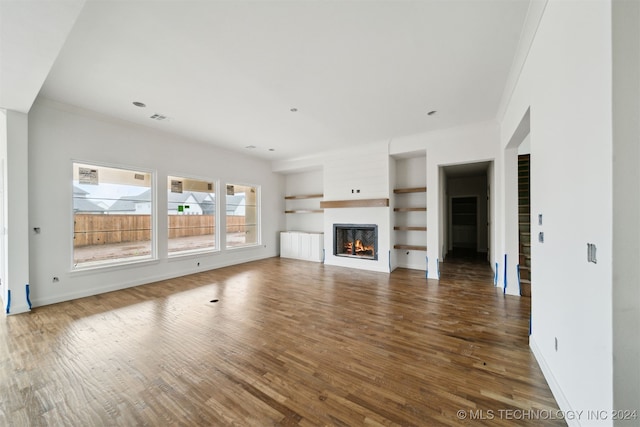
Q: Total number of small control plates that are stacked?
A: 2